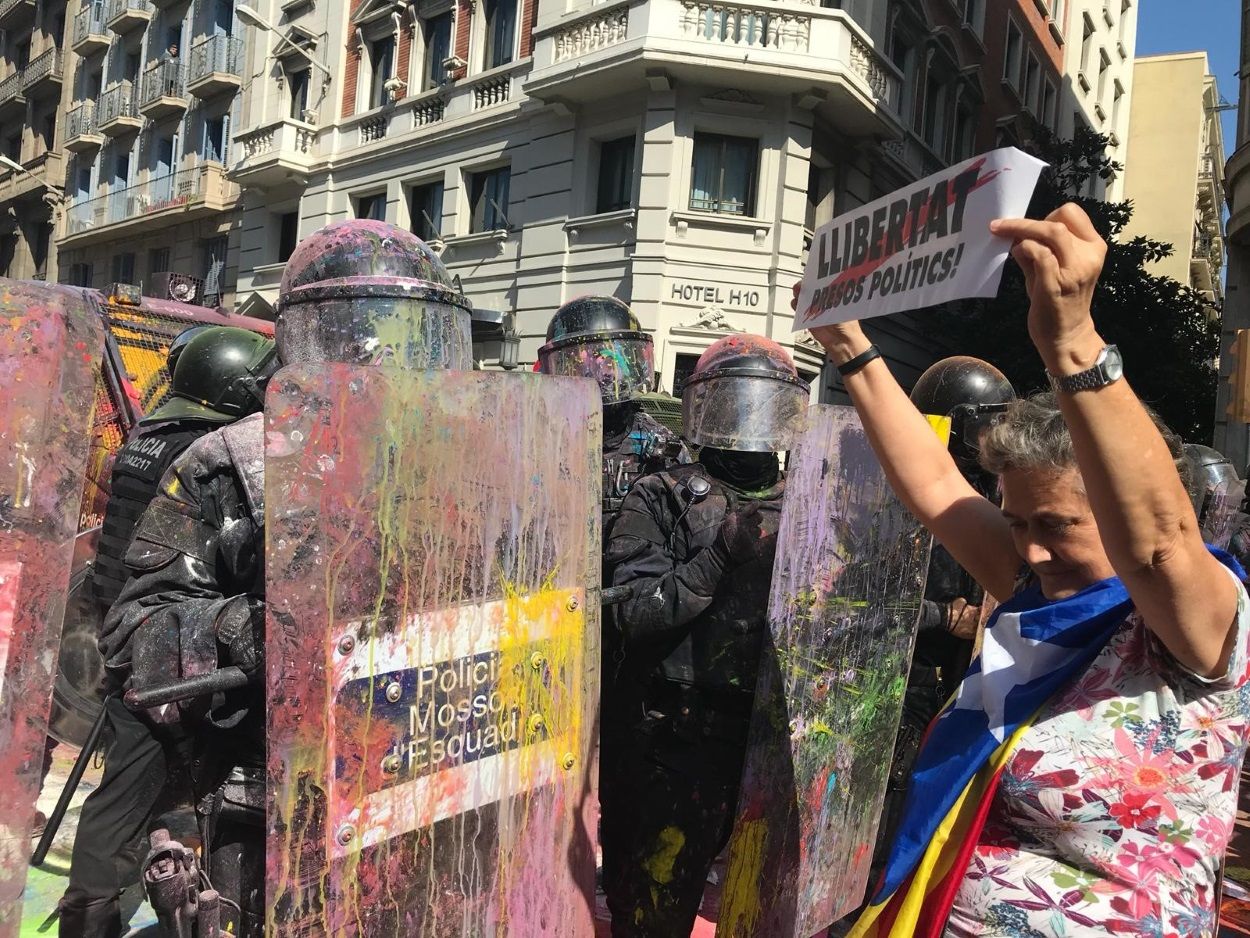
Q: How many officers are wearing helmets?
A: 7